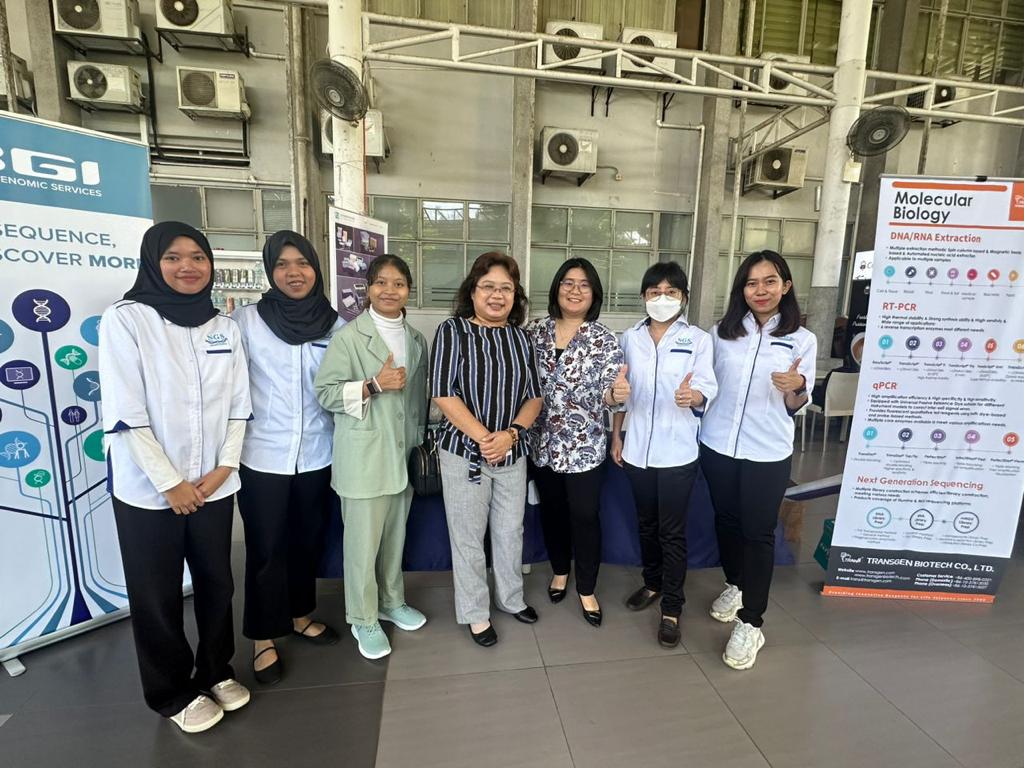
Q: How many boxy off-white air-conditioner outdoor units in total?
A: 12